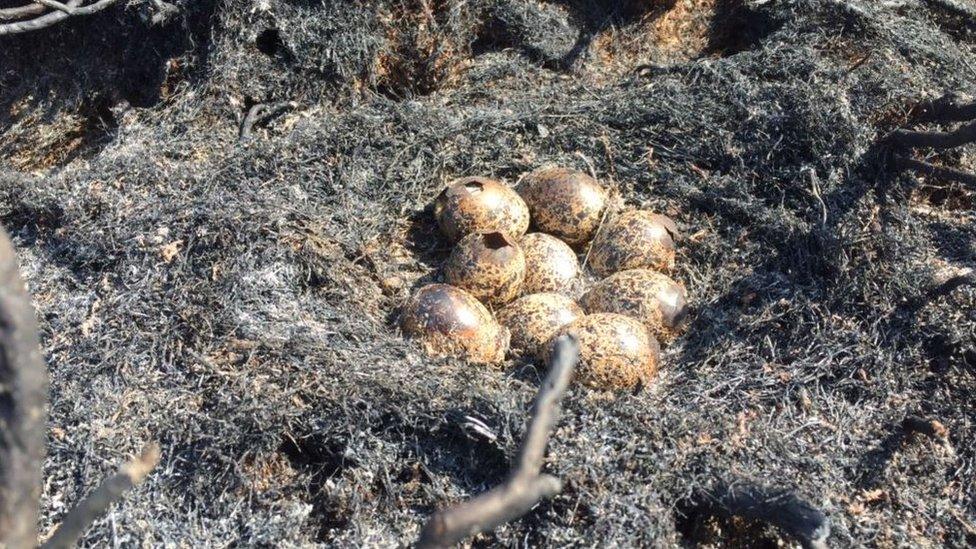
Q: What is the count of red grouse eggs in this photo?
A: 9